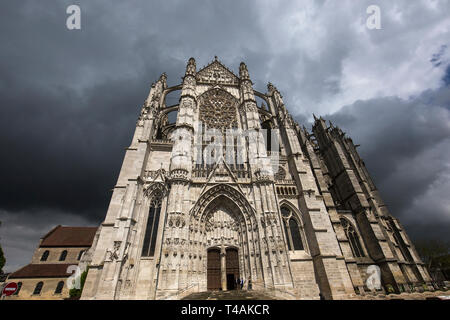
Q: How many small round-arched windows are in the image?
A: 6